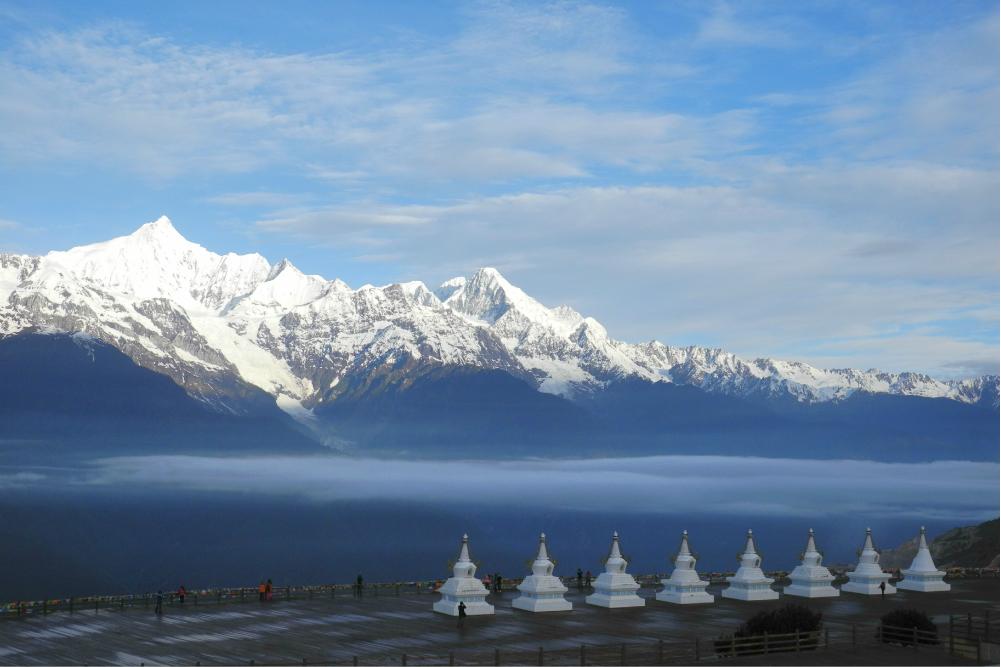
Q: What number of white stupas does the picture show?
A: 8